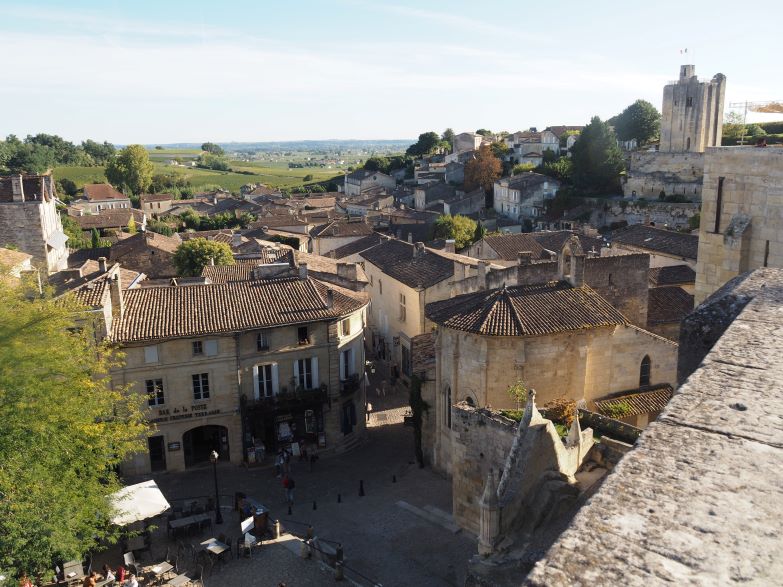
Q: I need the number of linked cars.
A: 0